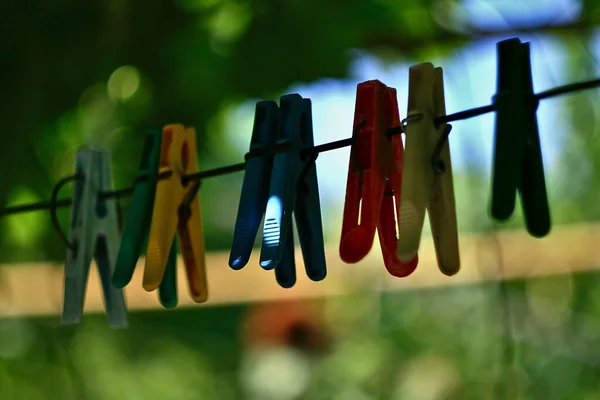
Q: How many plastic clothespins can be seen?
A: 8